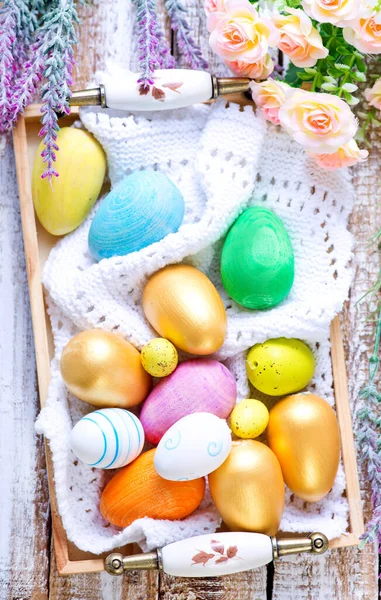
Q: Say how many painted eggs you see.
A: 14